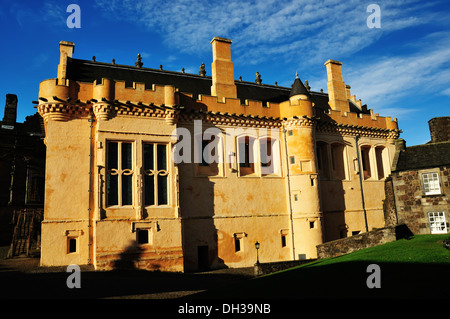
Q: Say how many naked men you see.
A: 0